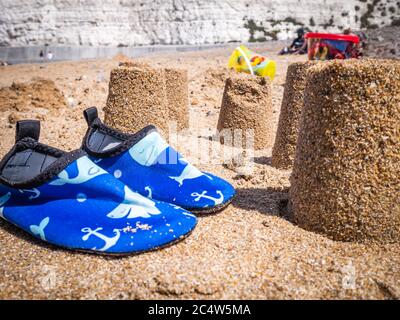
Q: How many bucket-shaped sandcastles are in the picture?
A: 5